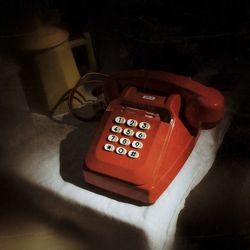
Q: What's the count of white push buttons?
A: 12